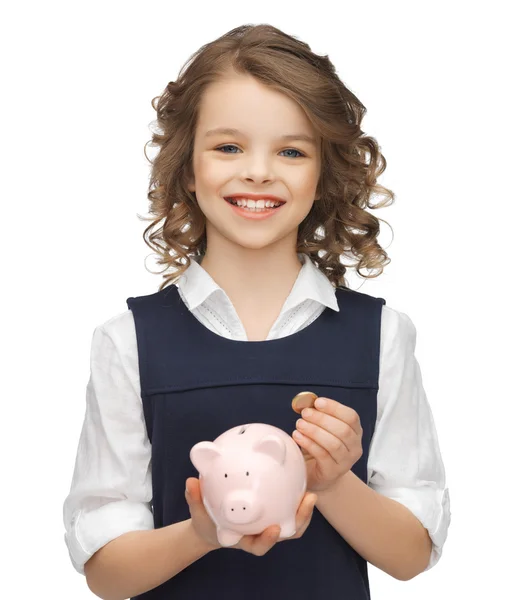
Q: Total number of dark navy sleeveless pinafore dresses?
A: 1